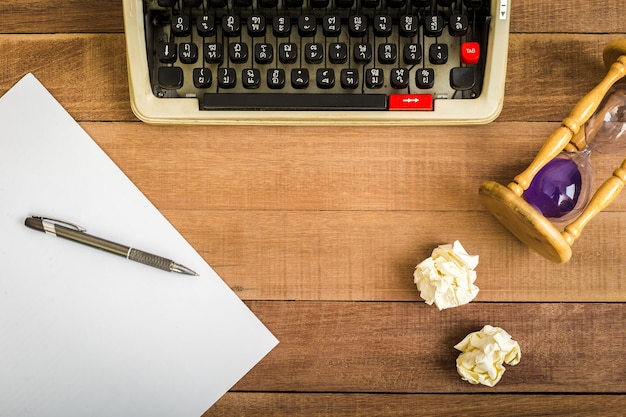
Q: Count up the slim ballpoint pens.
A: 1